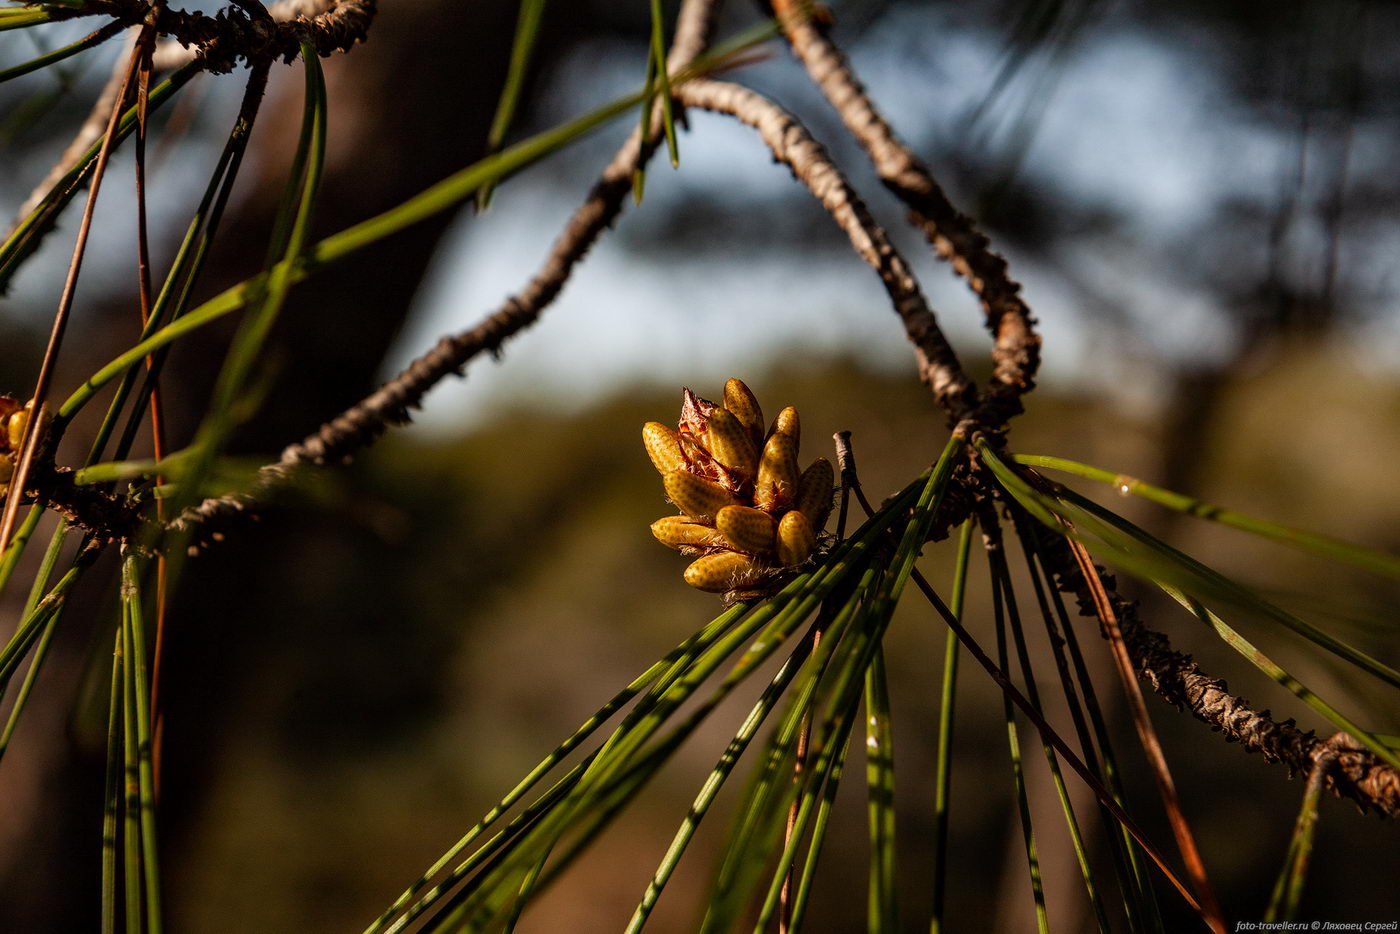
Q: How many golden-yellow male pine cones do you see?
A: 11